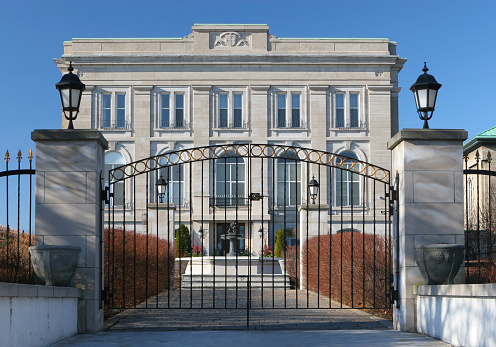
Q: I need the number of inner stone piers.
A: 2